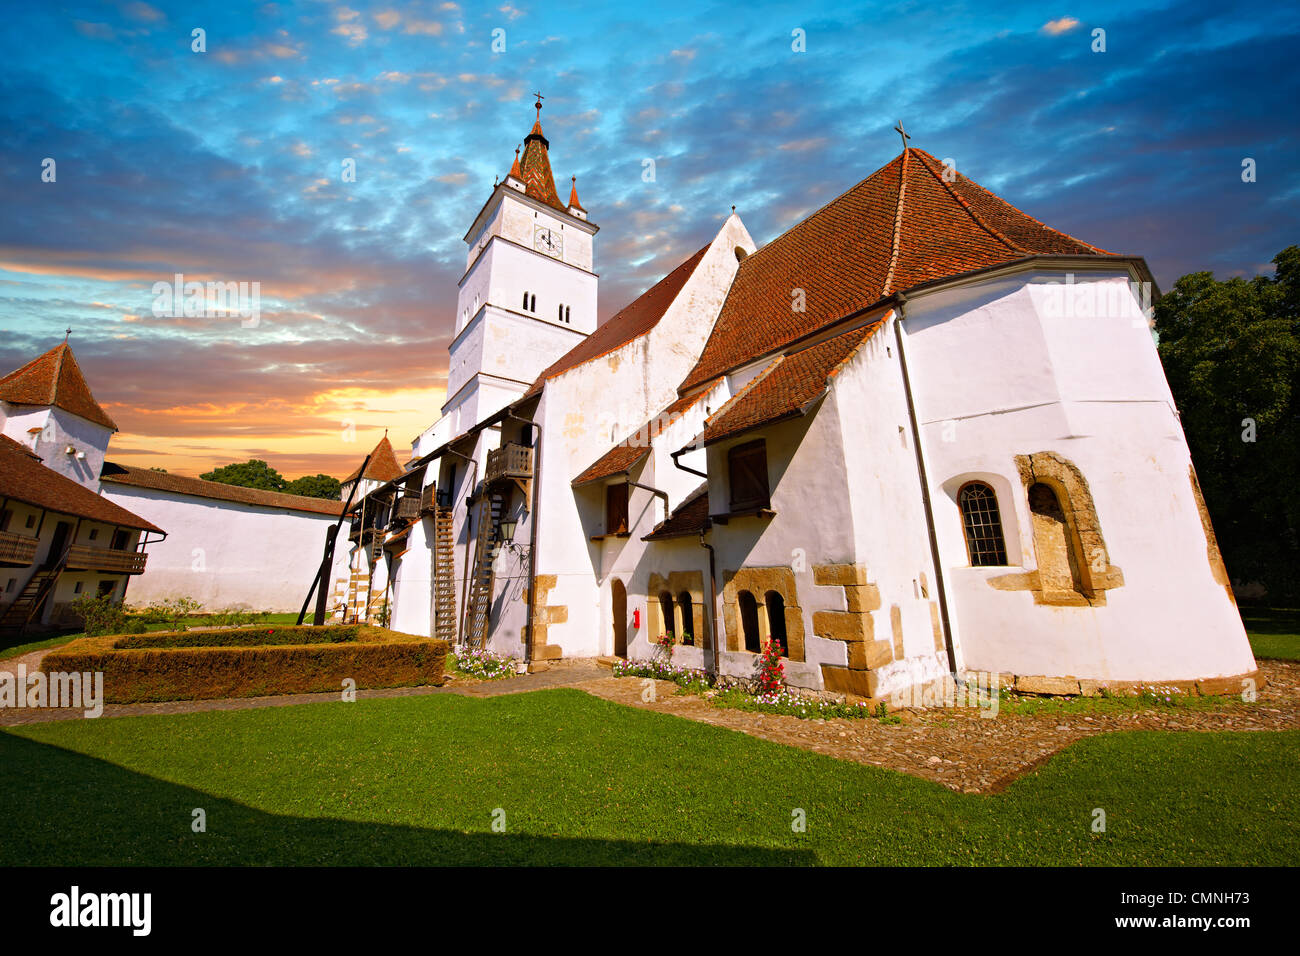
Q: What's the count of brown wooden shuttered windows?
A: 2